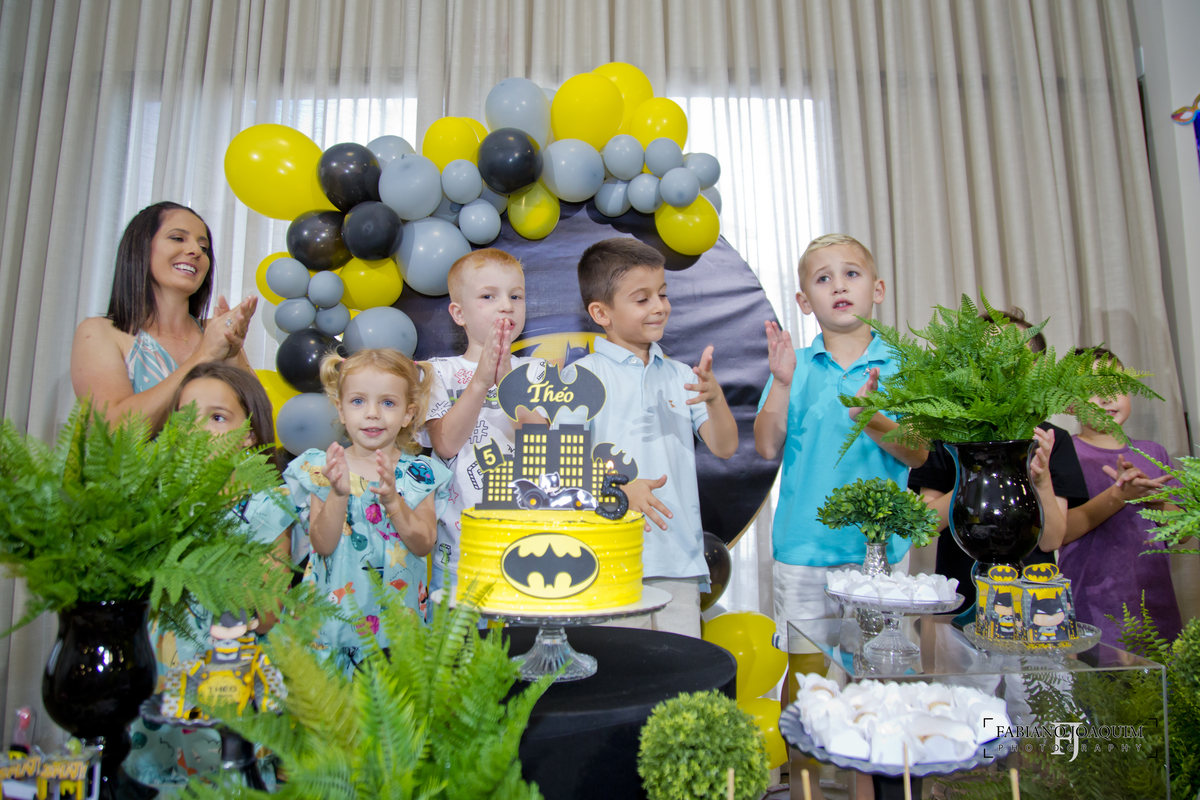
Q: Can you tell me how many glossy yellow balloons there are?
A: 13